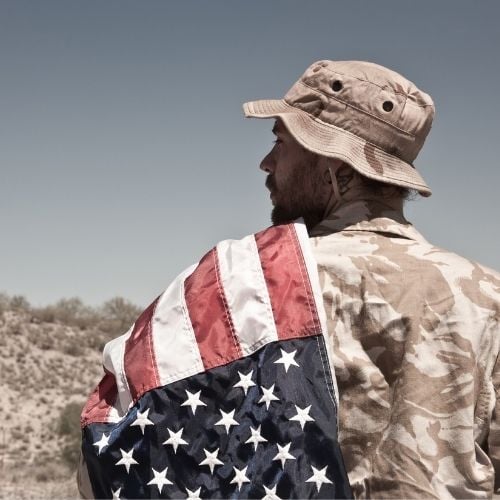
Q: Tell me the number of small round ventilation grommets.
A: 2